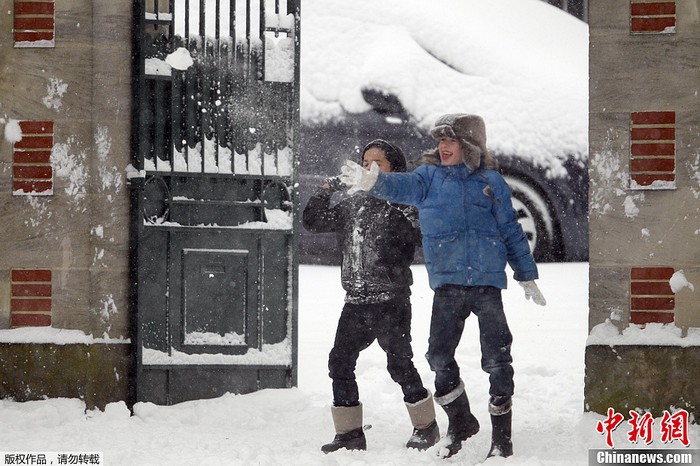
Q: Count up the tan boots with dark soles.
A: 2